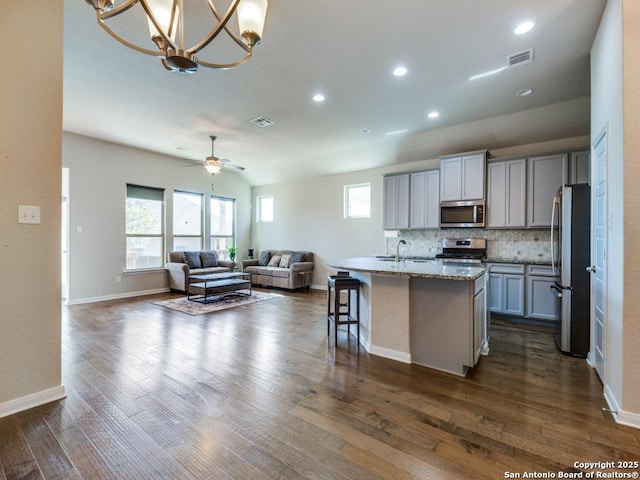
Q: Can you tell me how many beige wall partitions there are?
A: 2